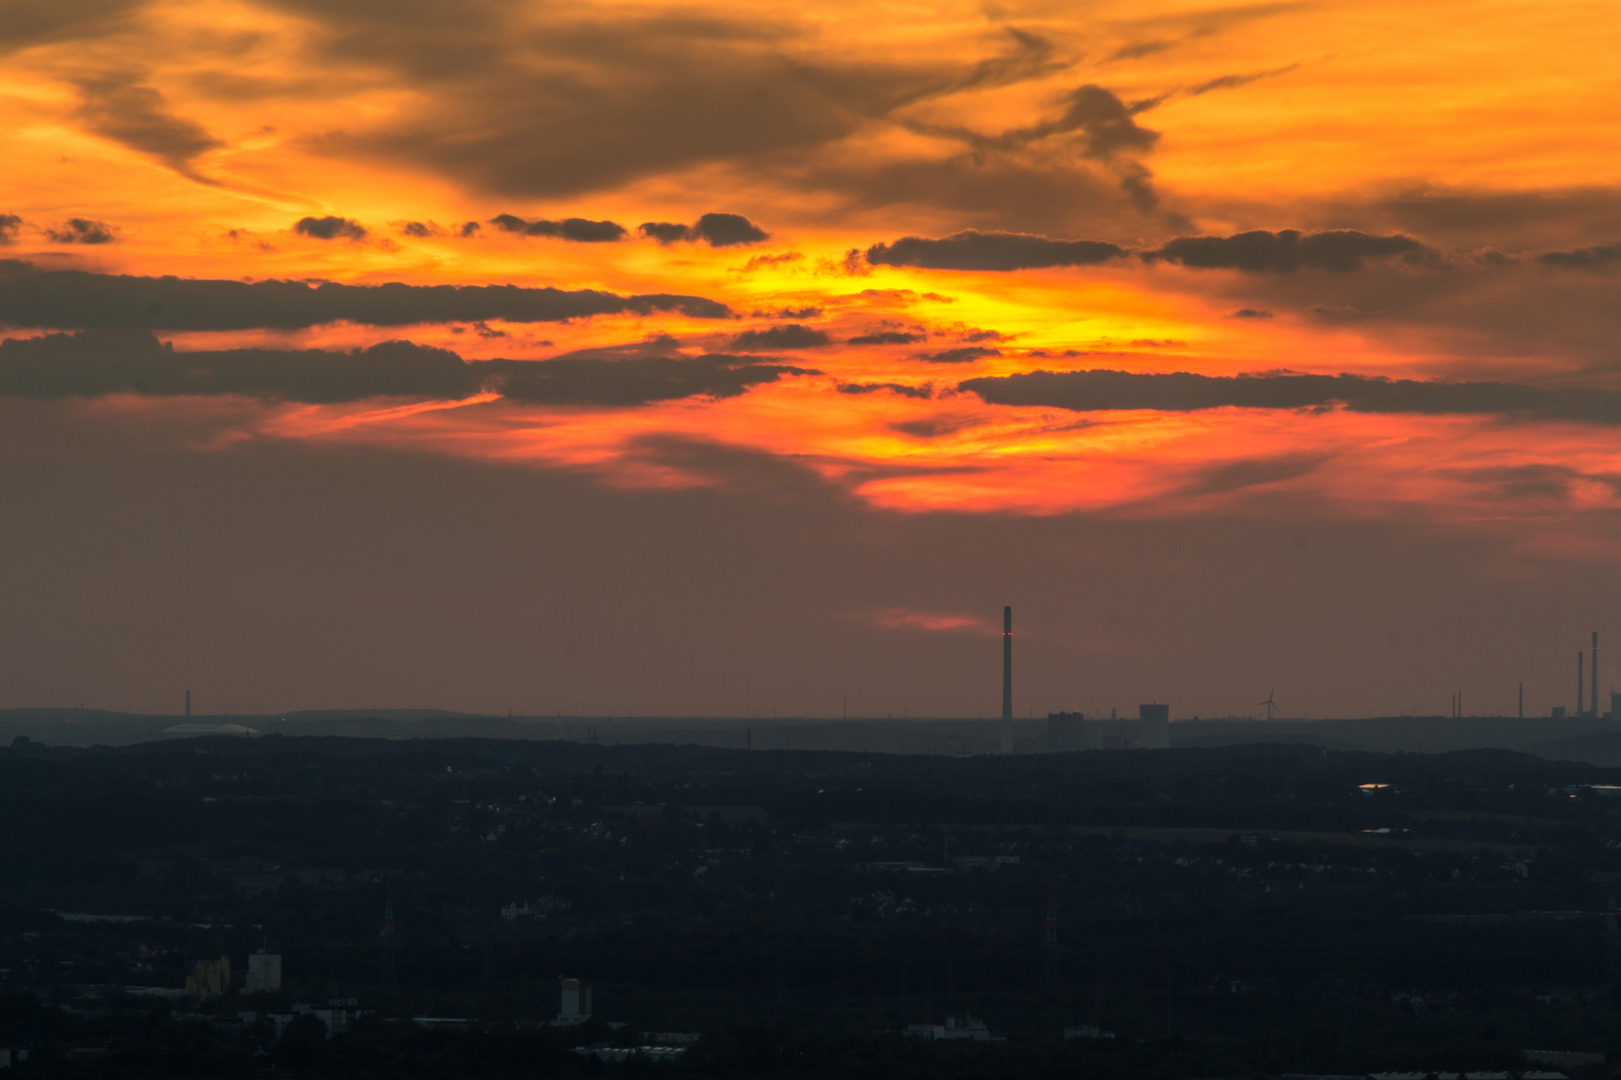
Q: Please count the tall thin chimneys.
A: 7